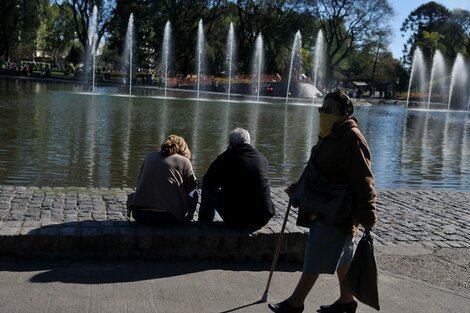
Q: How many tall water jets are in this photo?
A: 11